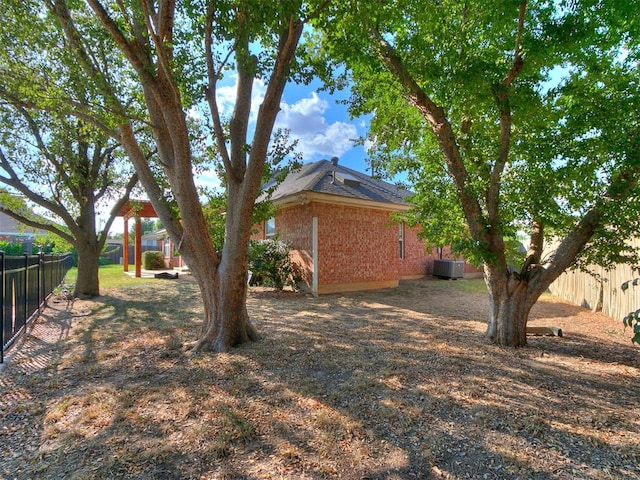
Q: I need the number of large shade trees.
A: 3